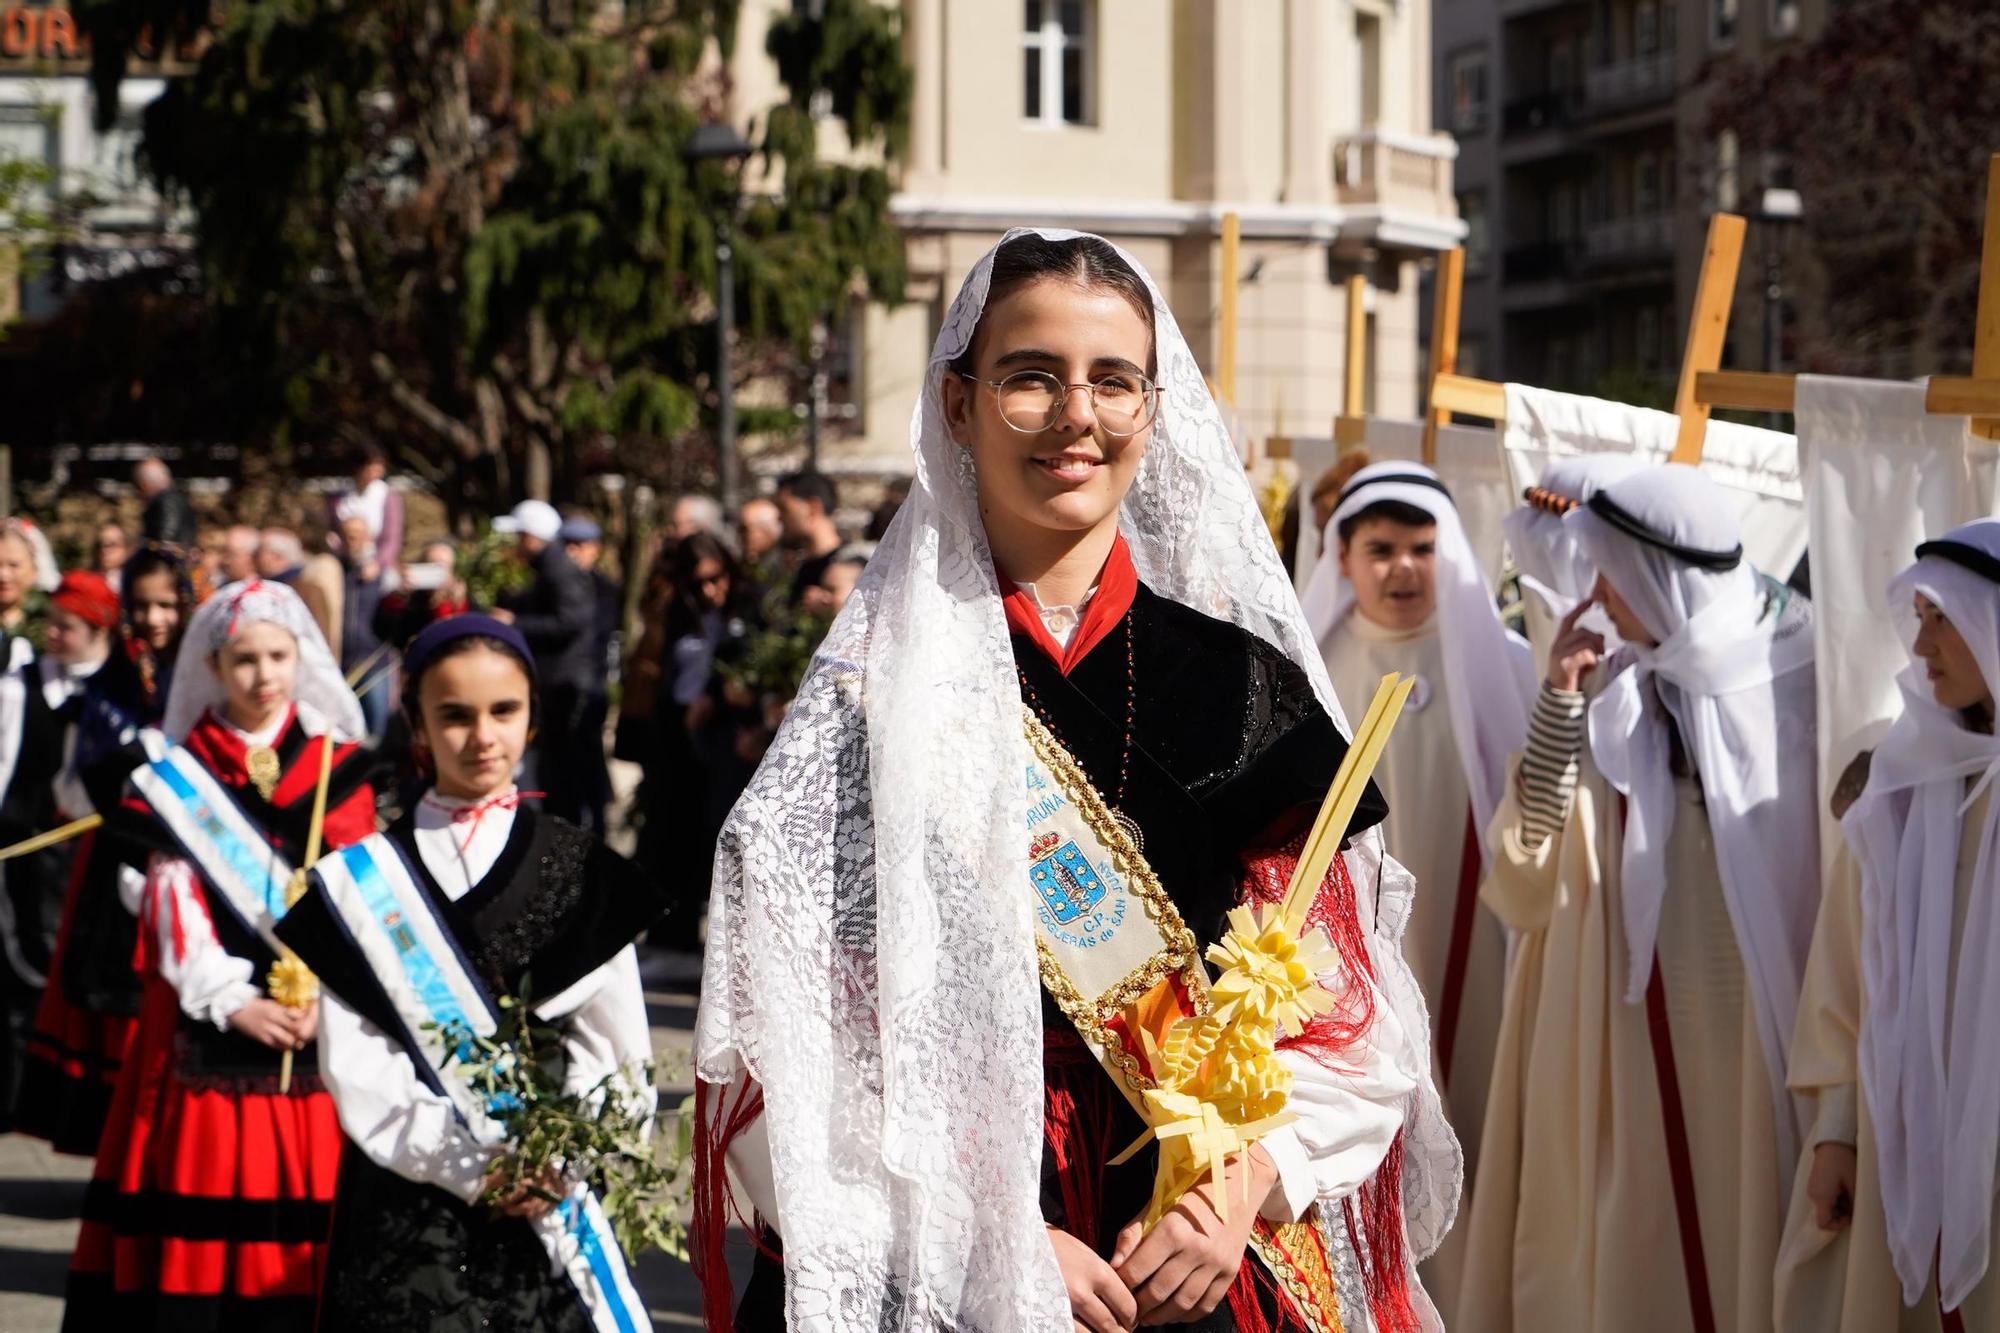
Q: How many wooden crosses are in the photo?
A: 5